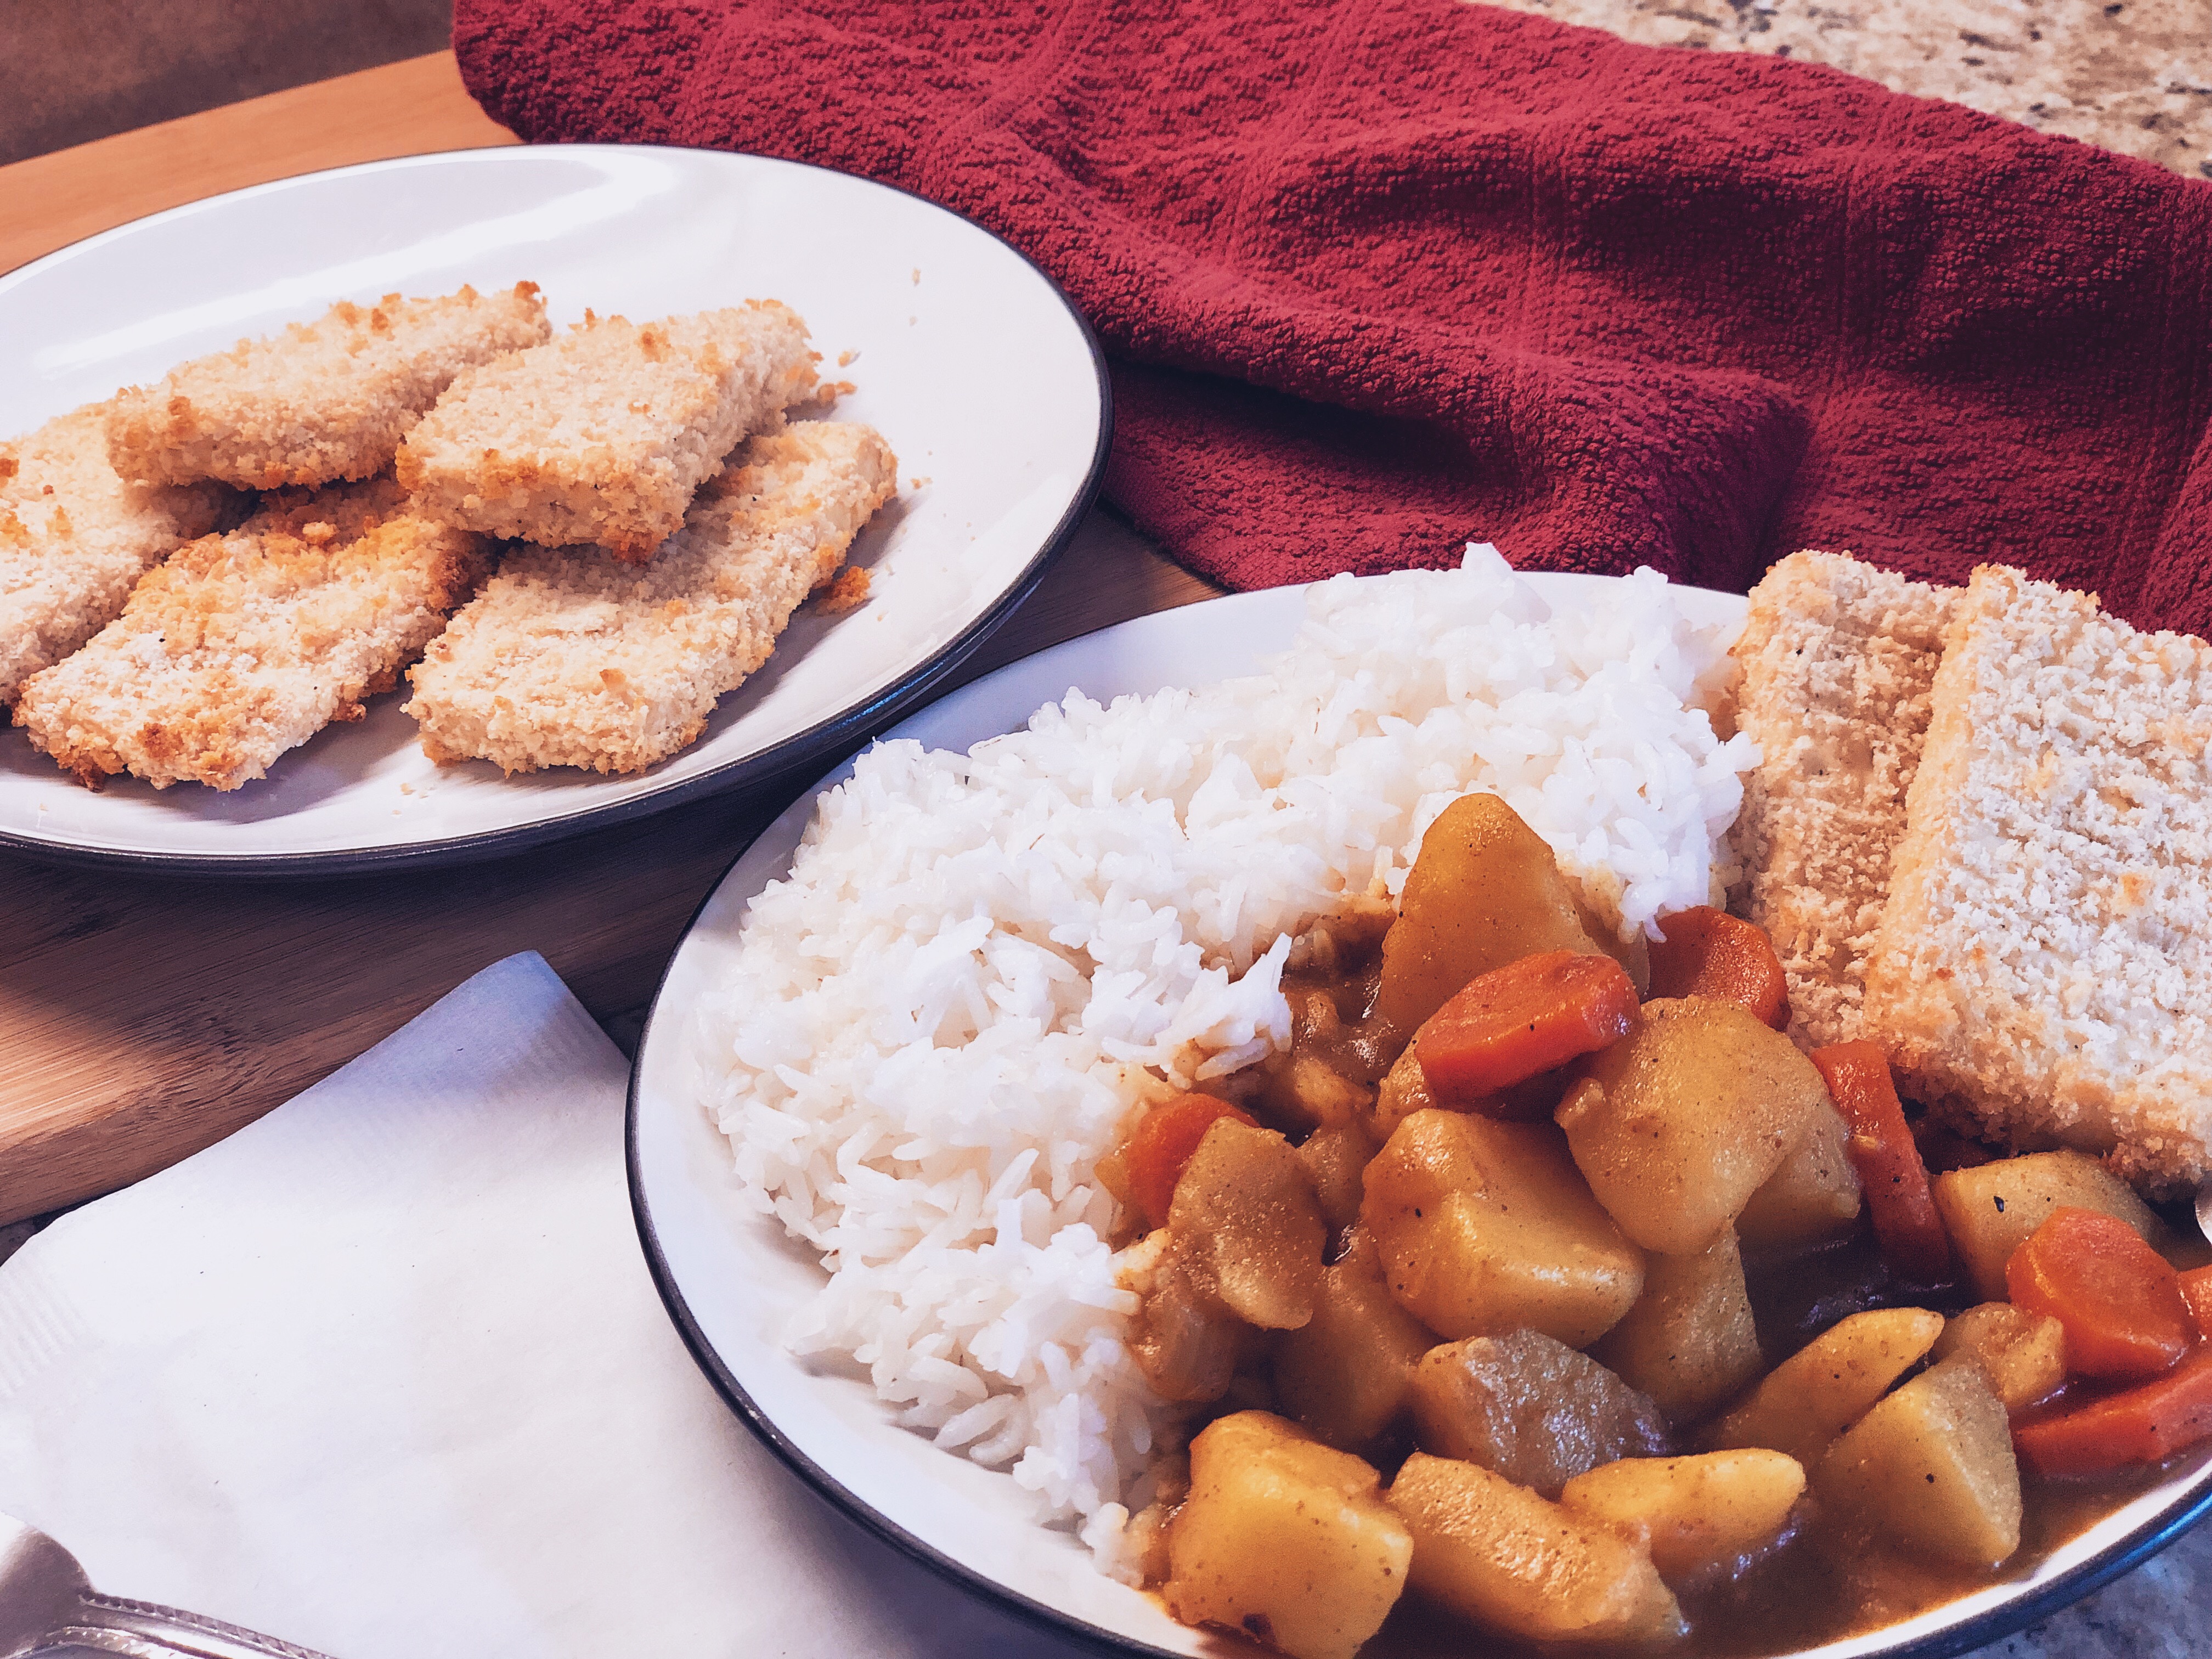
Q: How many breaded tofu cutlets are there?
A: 7